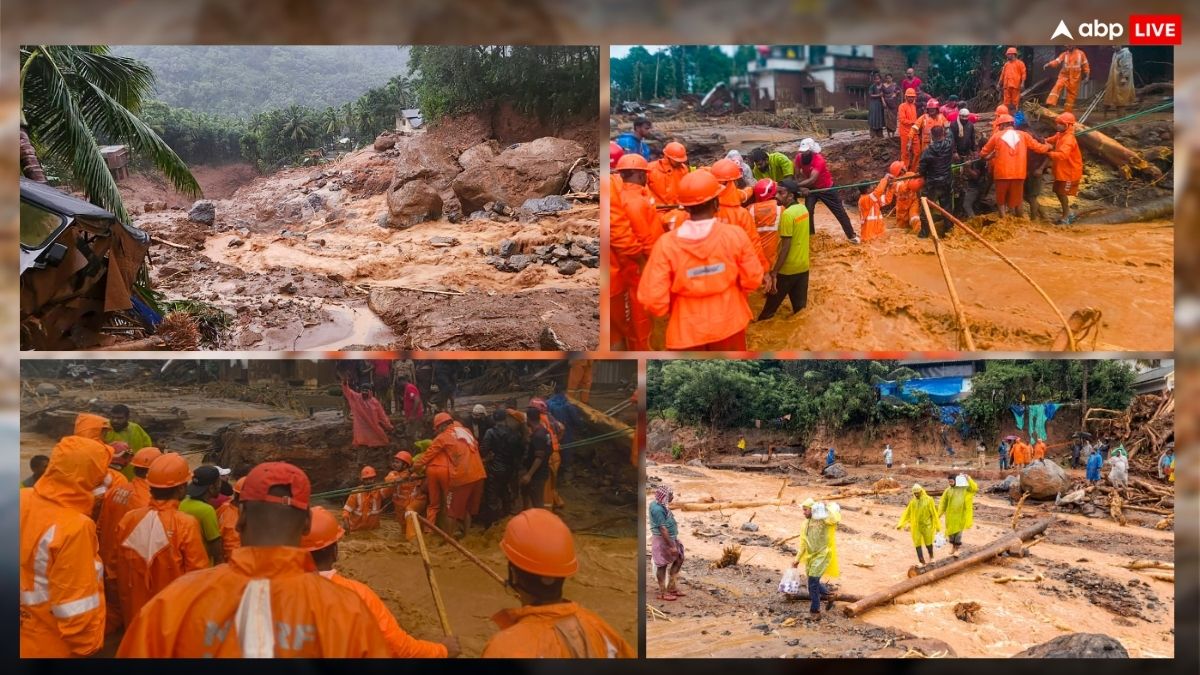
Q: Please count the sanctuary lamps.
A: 0